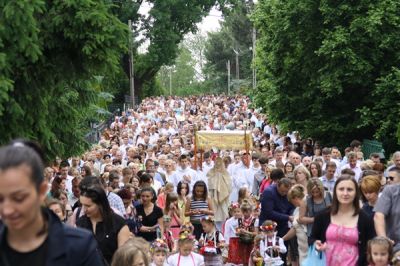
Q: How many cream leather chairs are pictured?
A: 0